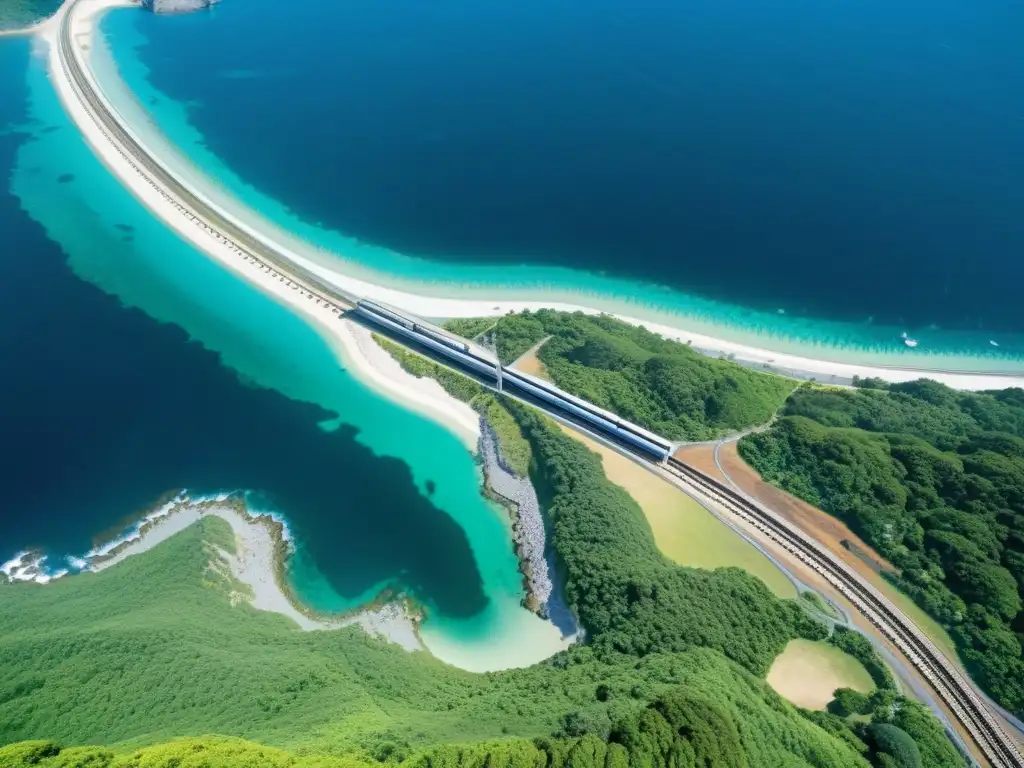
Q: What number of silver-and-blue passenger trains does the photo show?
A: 2